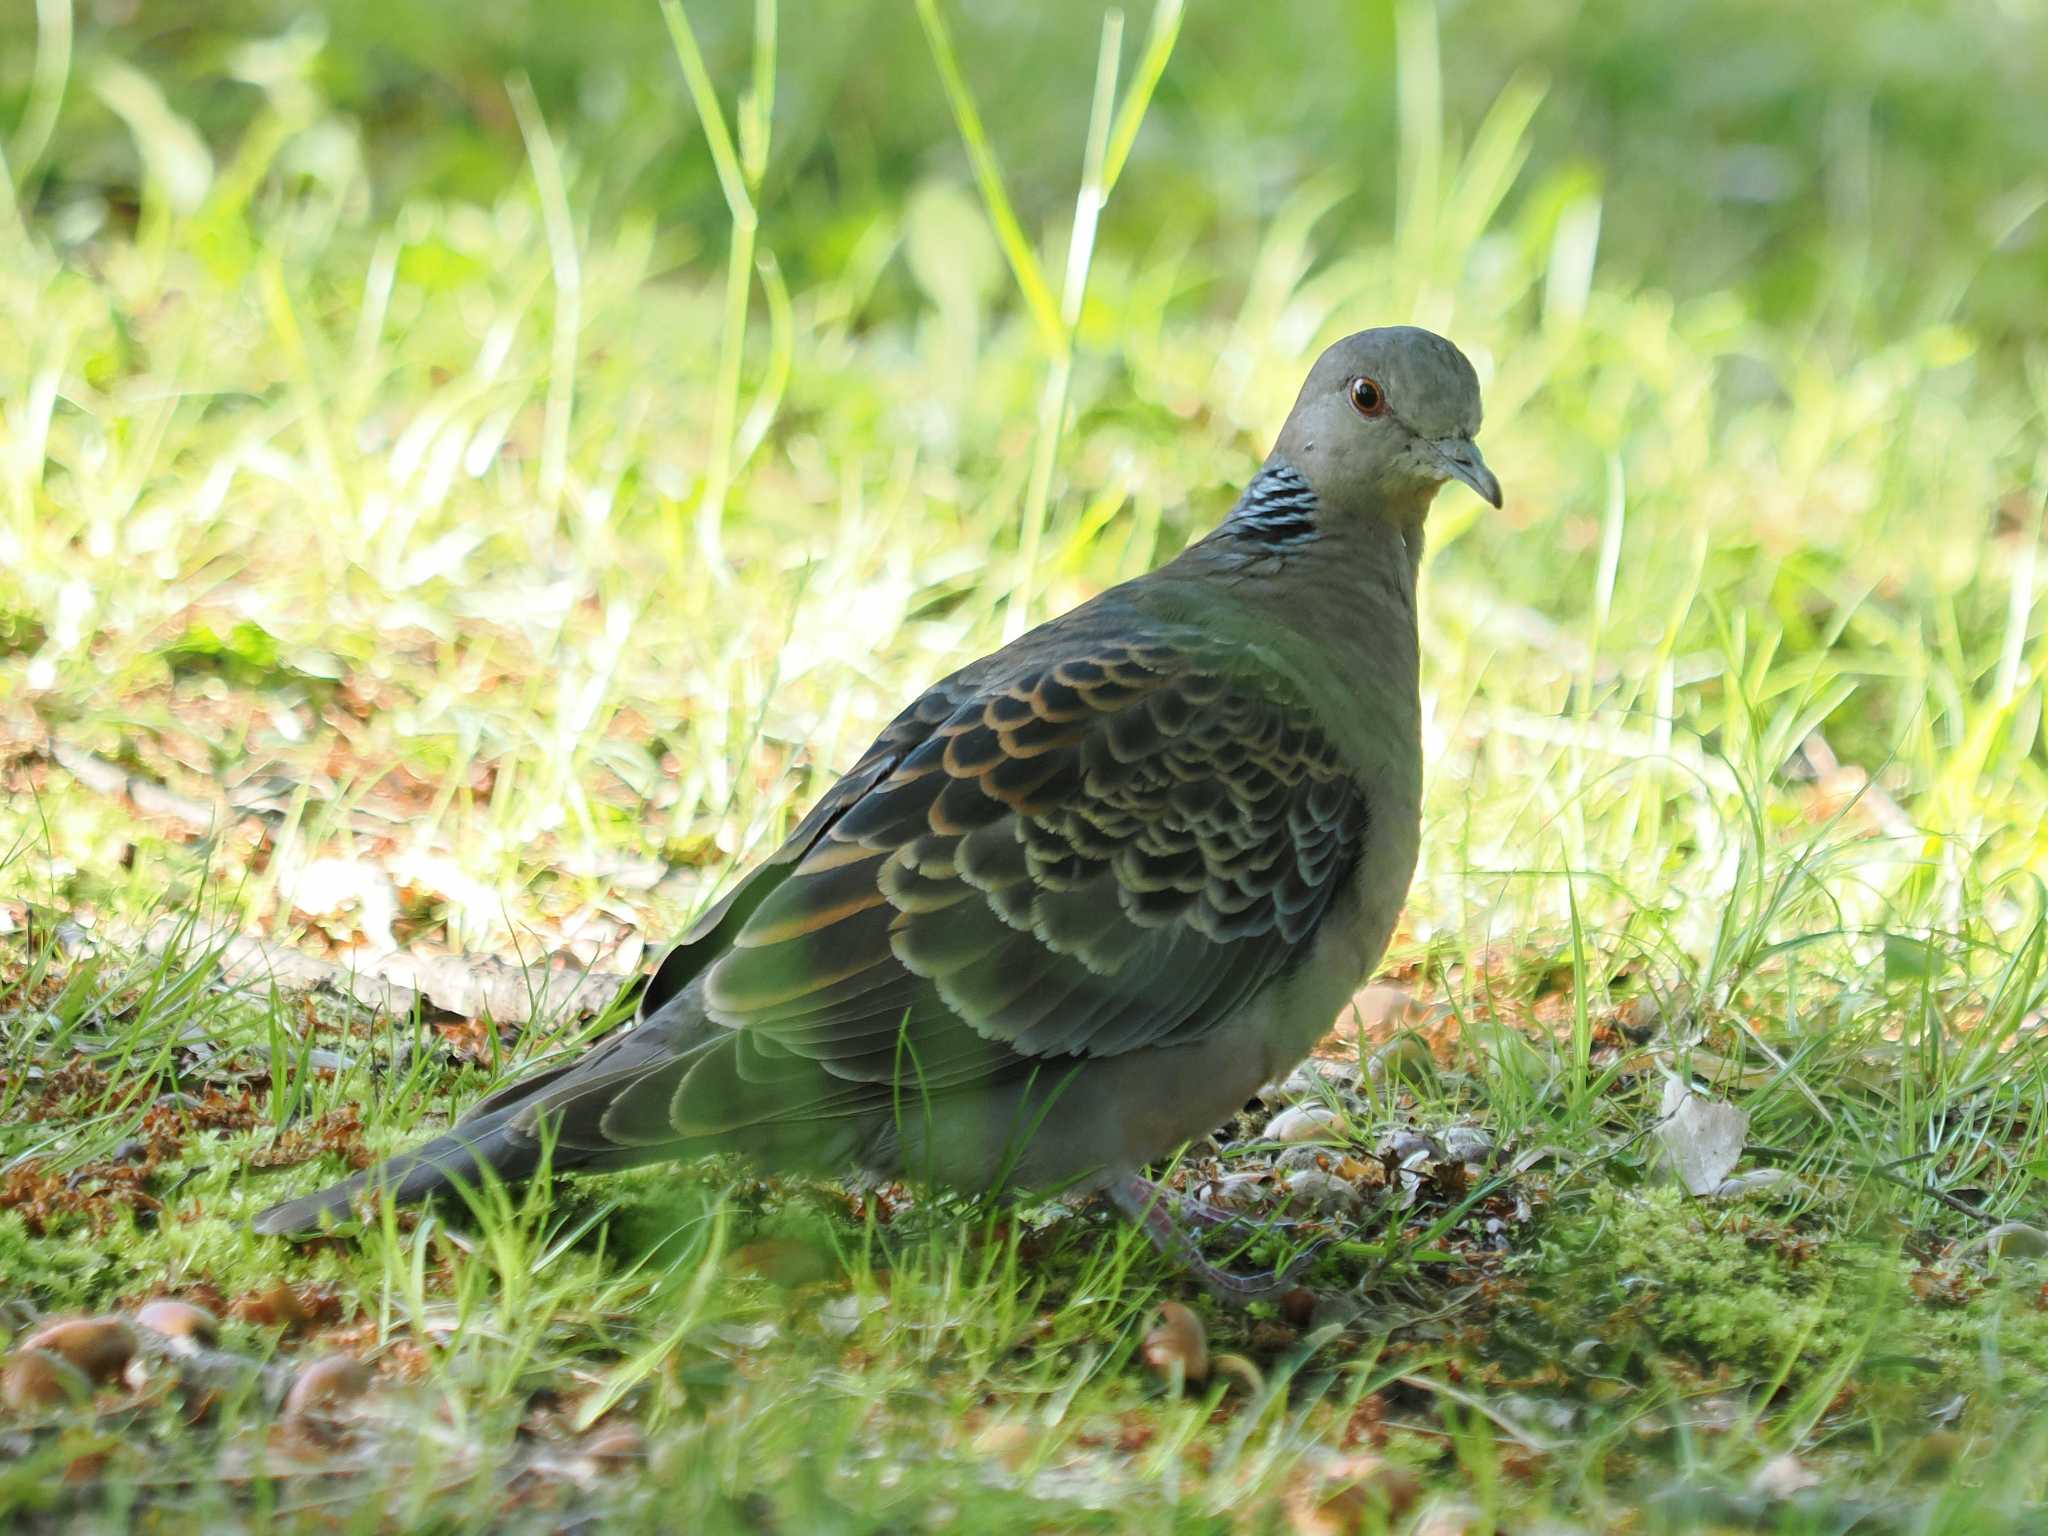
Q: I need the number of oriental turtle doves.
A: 1